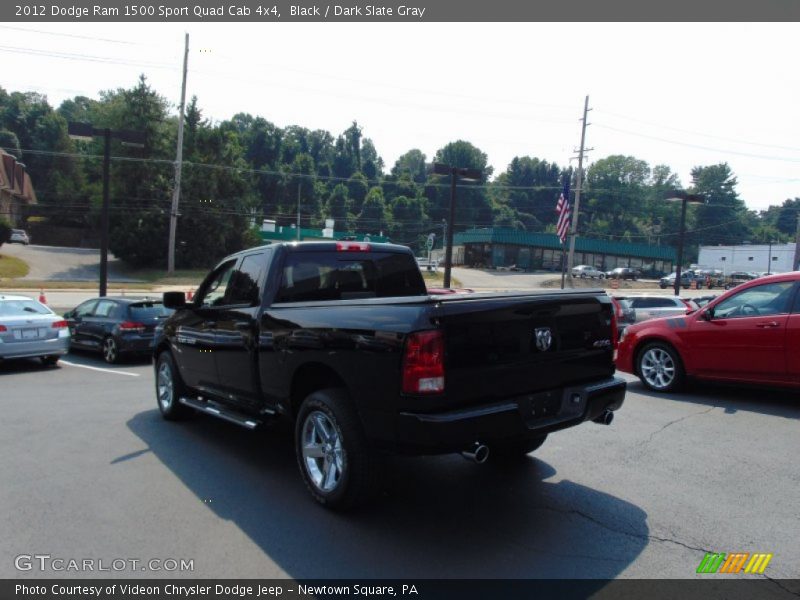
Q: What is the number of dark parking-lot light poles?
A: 3